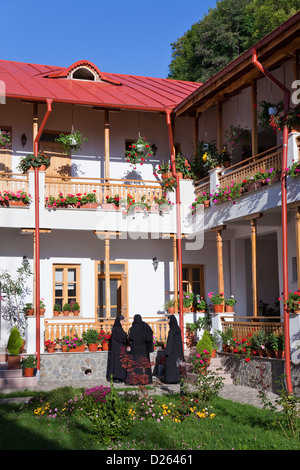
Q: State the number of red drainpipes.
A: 3